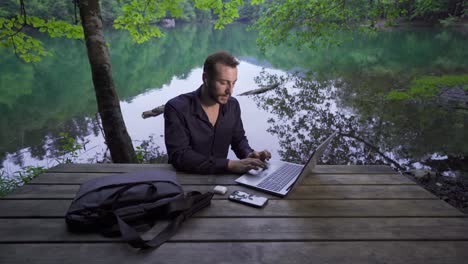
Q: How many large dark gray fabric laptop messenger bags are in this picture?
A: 1